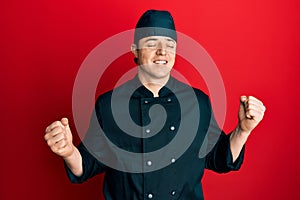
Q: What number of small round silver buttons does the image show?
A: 8